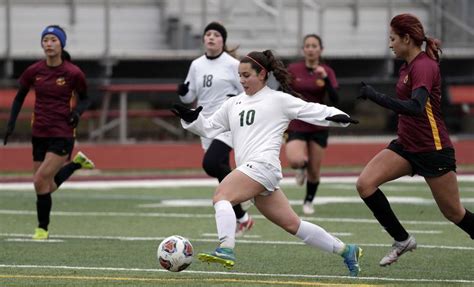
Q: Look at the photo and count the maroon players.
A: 3